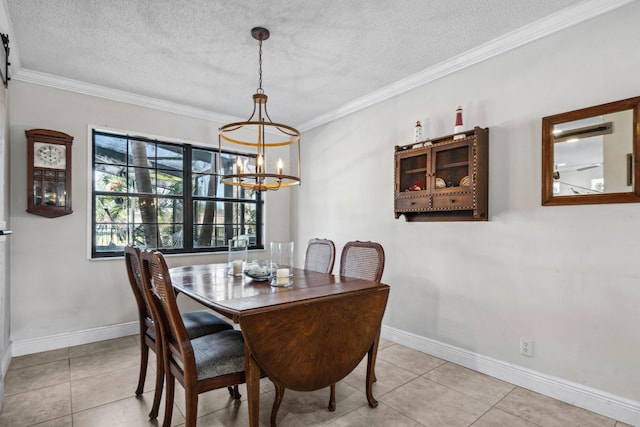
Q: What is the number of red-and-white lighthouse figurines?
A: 2